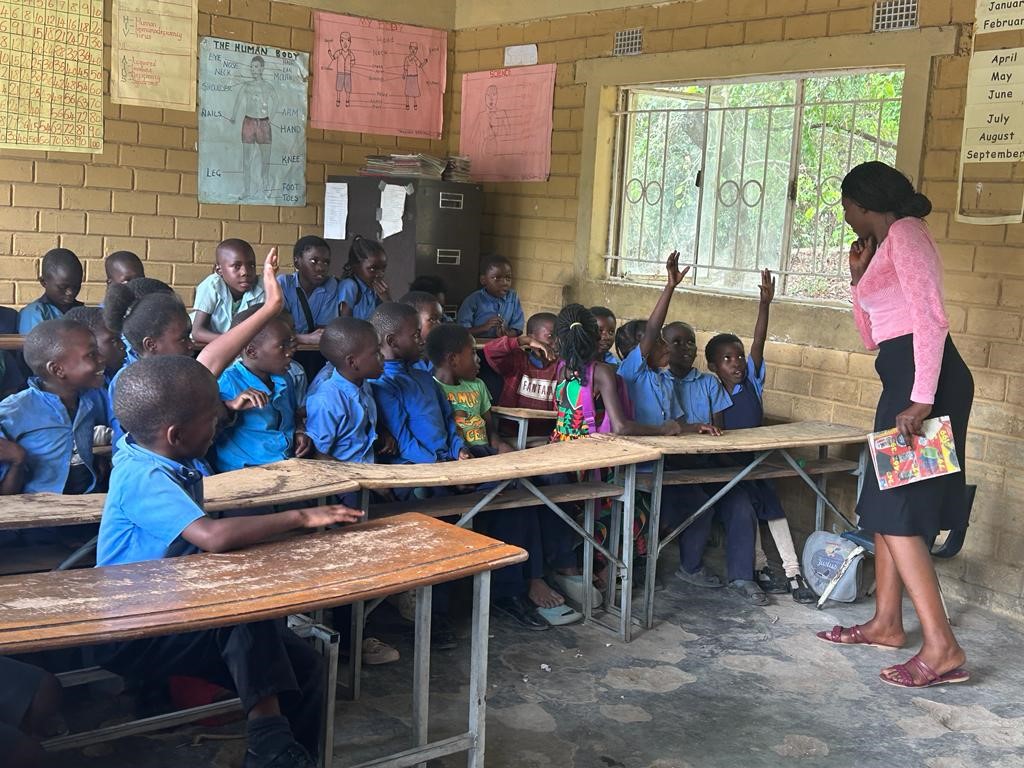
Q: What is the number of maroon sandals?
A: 2